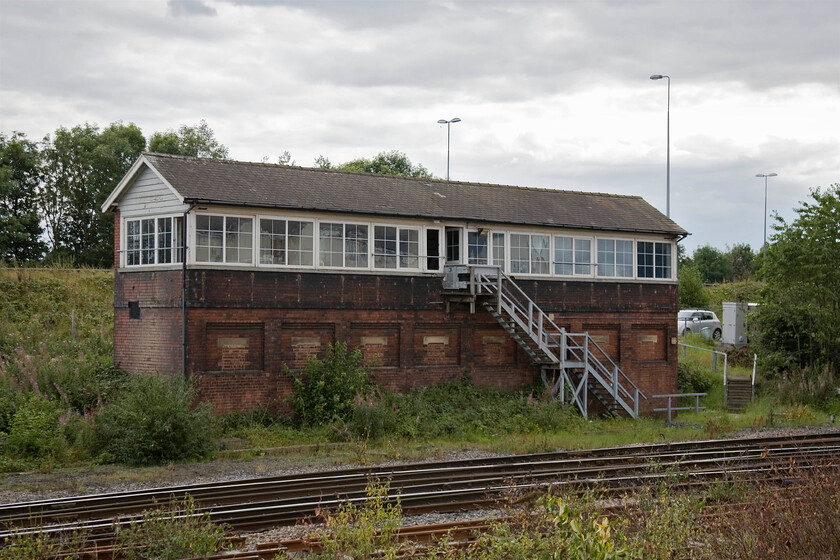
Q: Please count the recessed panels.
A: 8